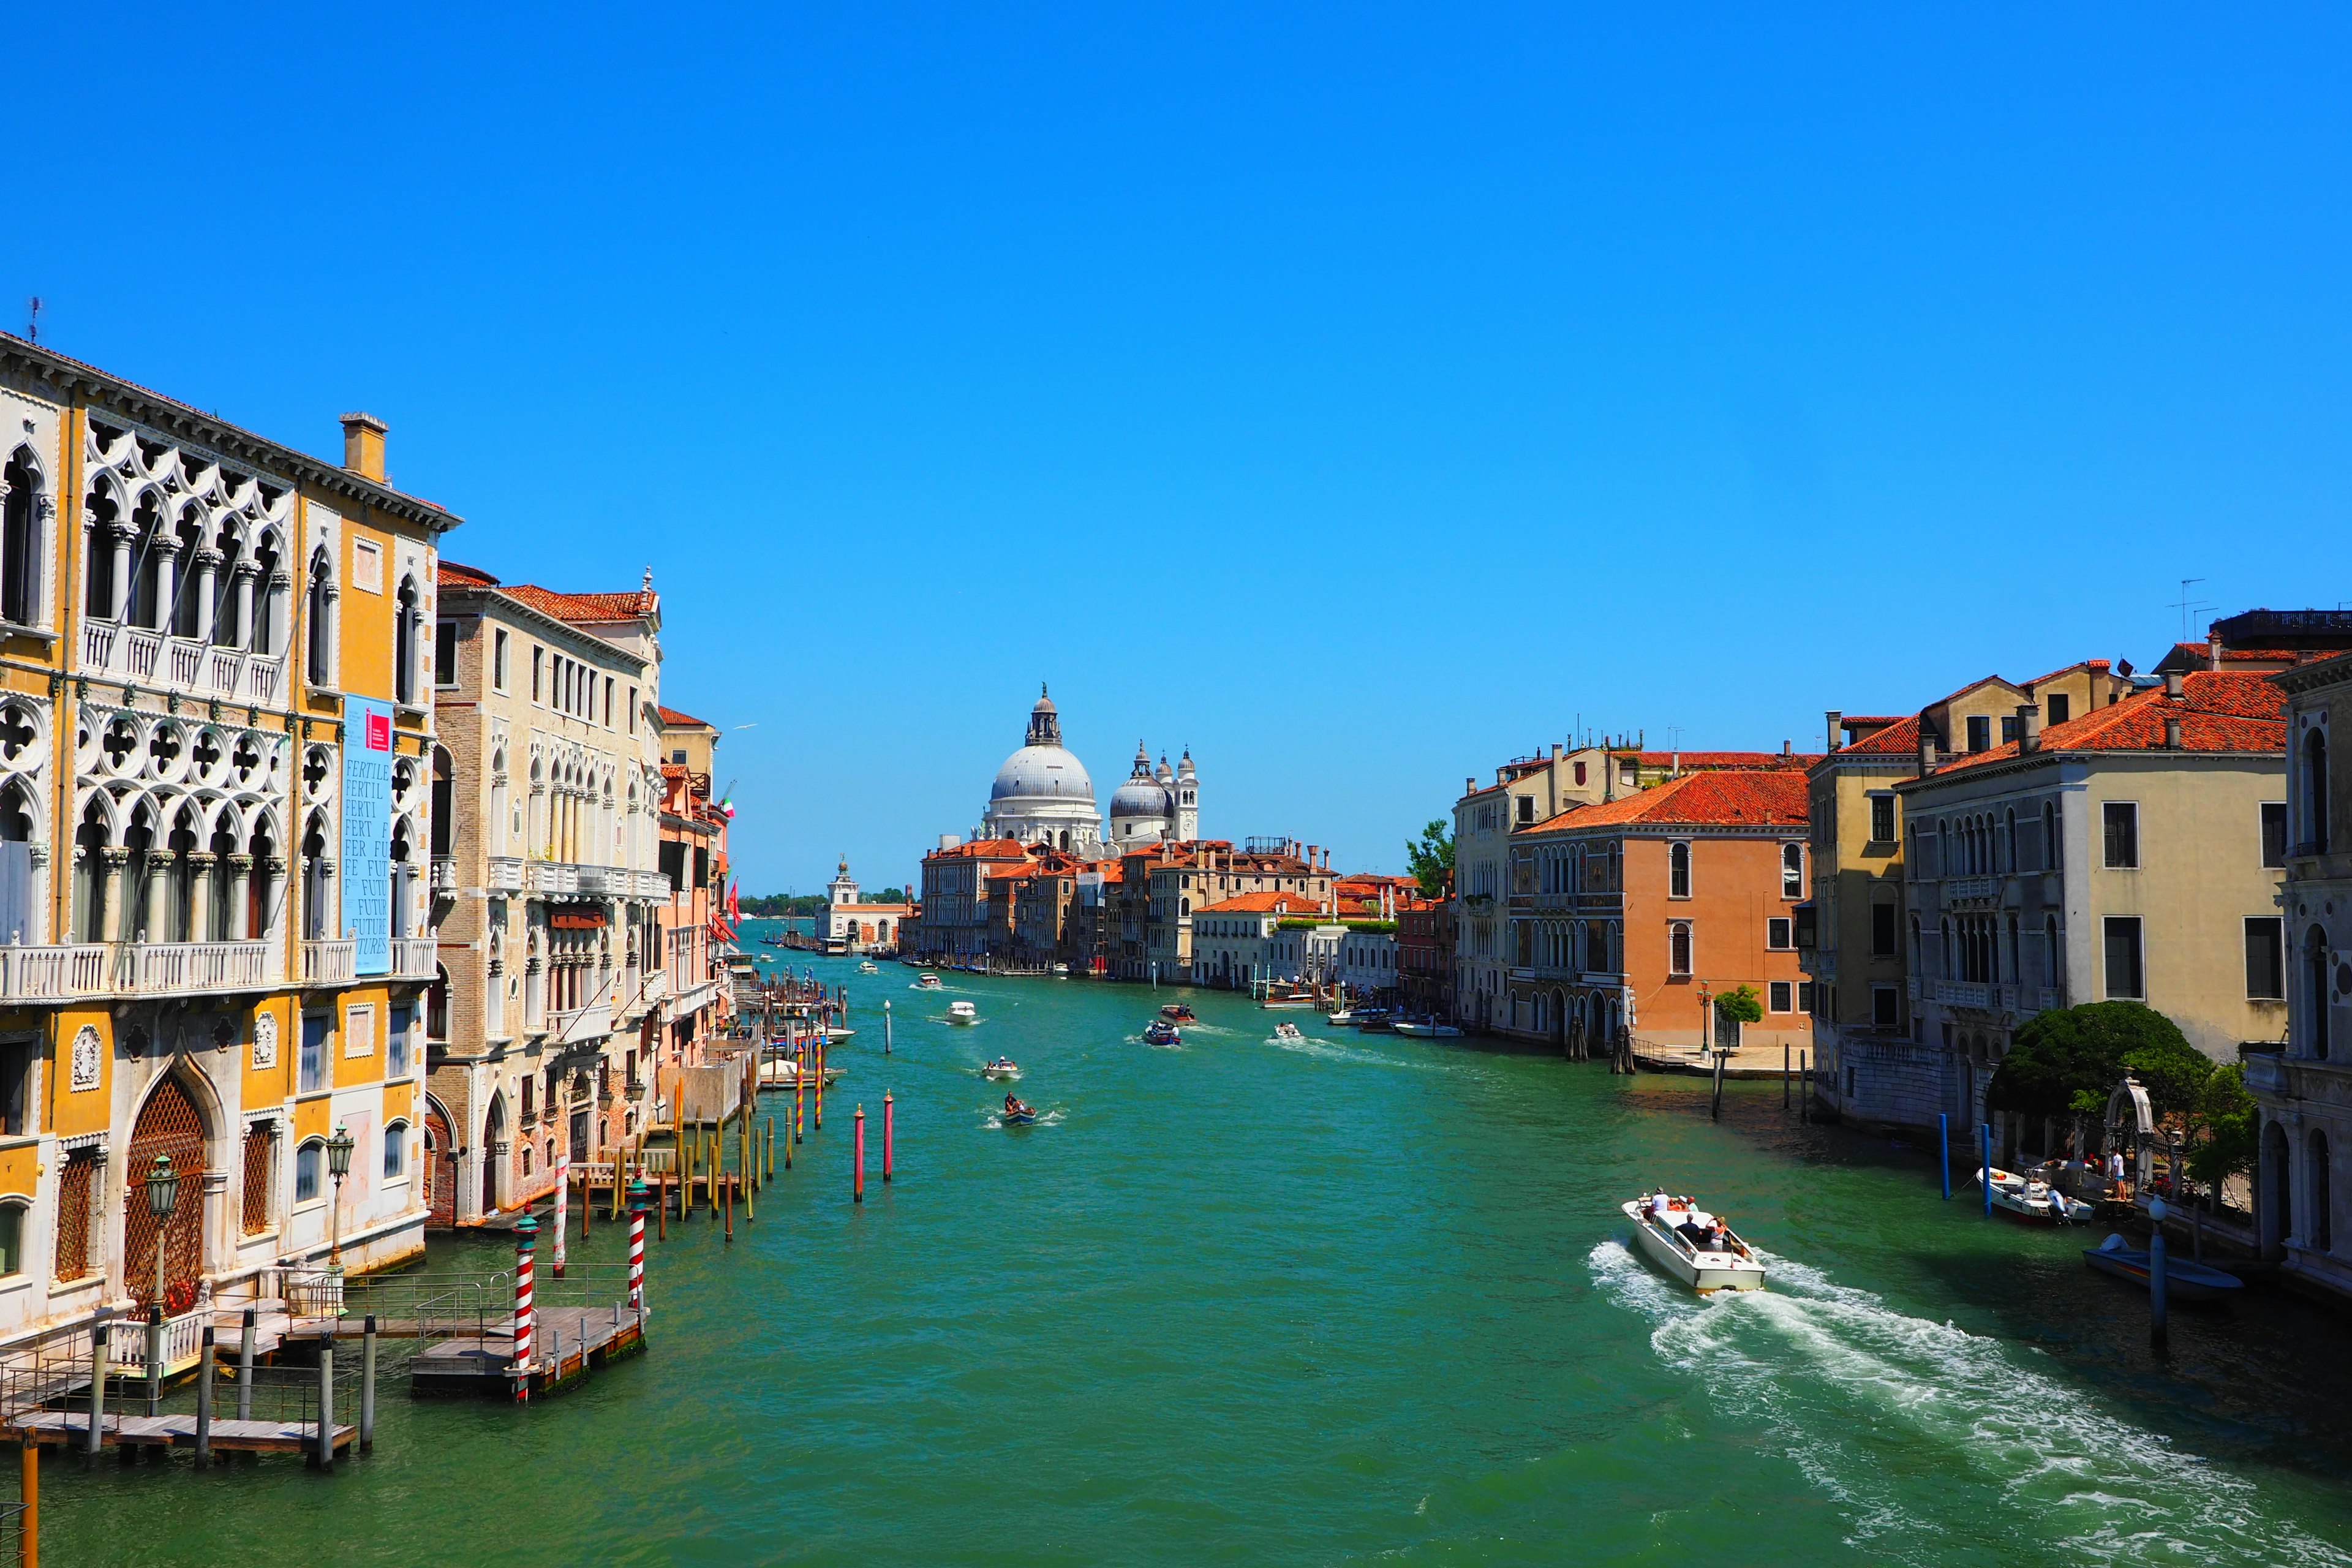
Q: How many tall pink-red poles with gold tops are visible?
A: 2